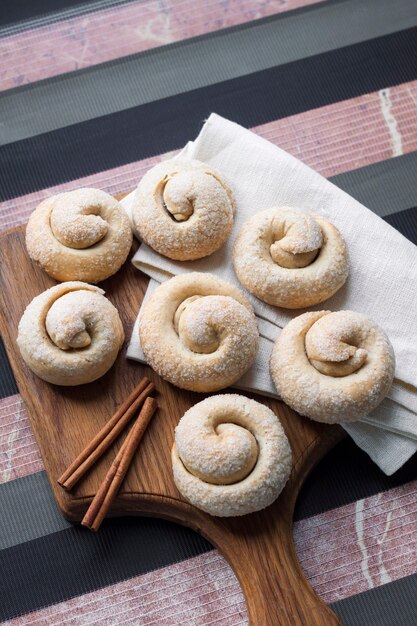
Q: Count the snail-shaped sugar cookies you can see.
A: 7